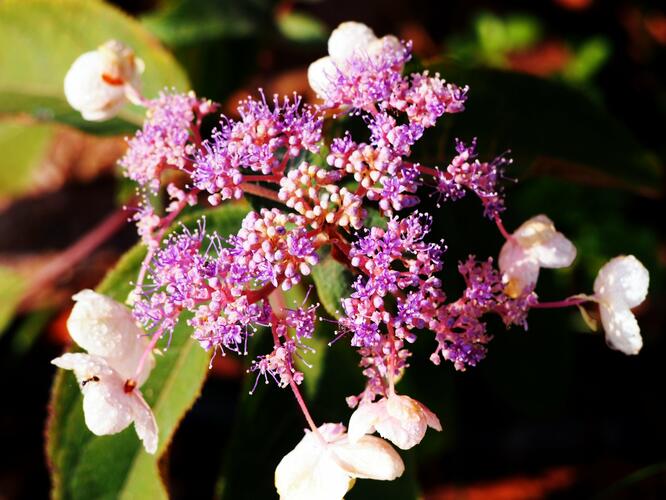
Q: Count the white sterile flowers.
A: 7